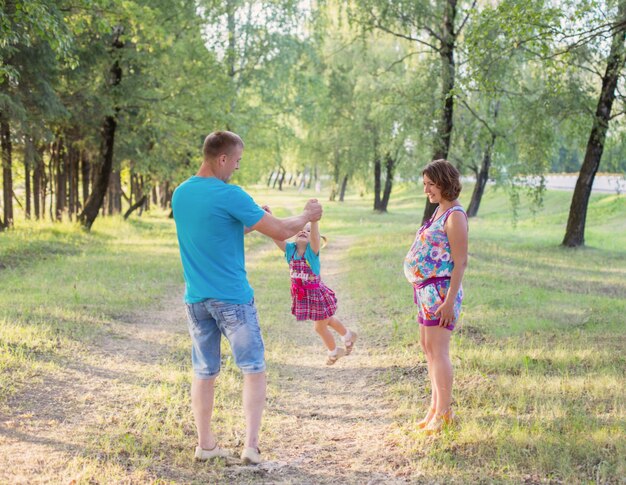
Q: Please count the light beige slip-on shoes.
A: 2